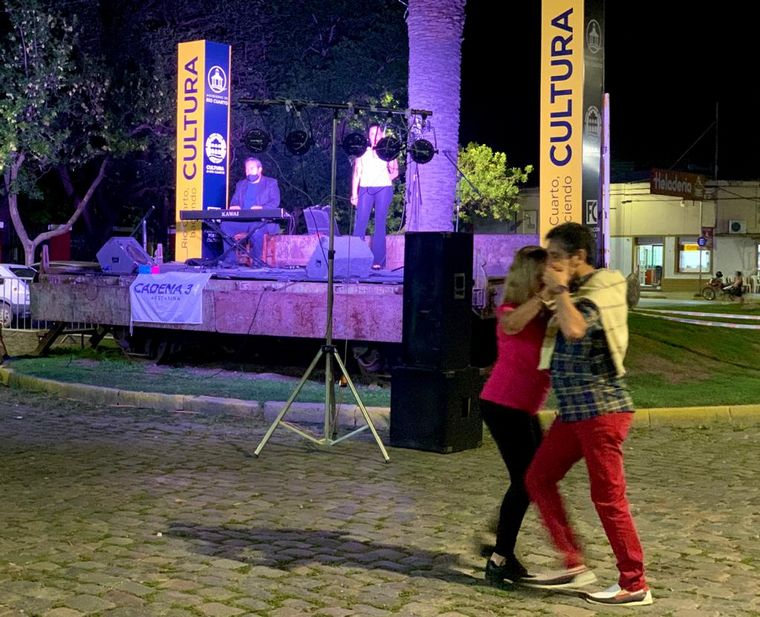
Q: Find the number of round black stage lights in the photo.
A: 5